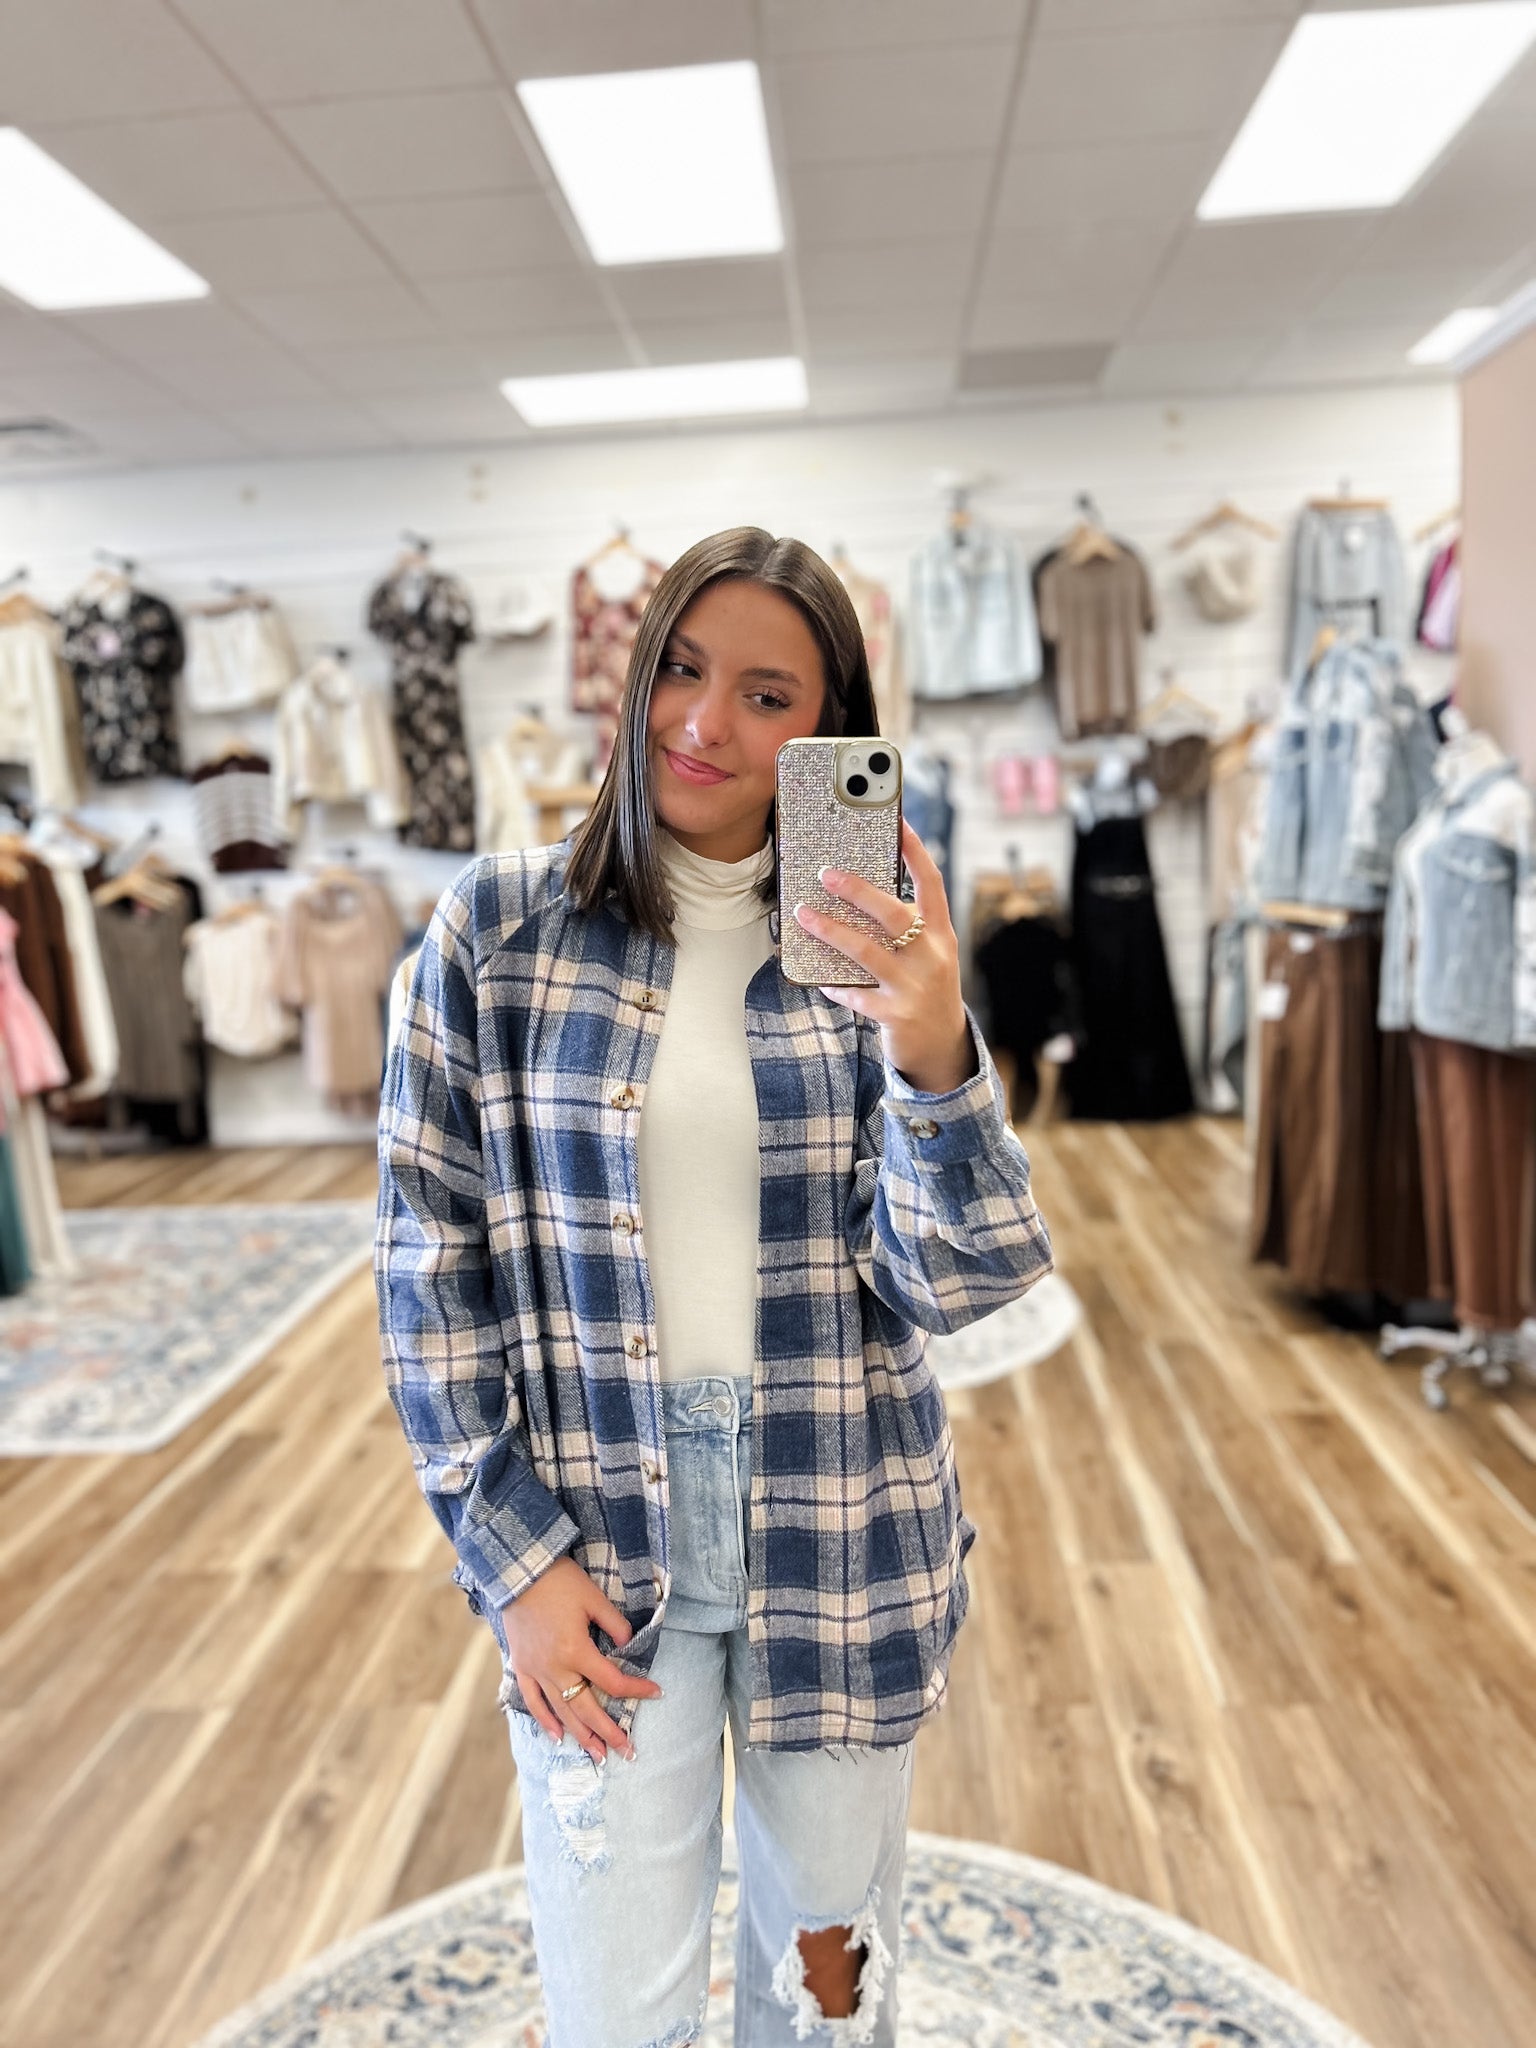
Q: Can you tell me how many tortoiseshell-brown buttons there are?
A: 7